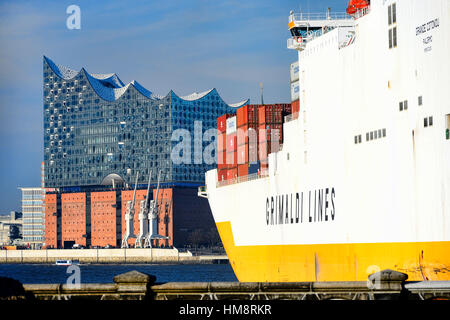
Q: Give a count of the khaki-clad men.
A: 0